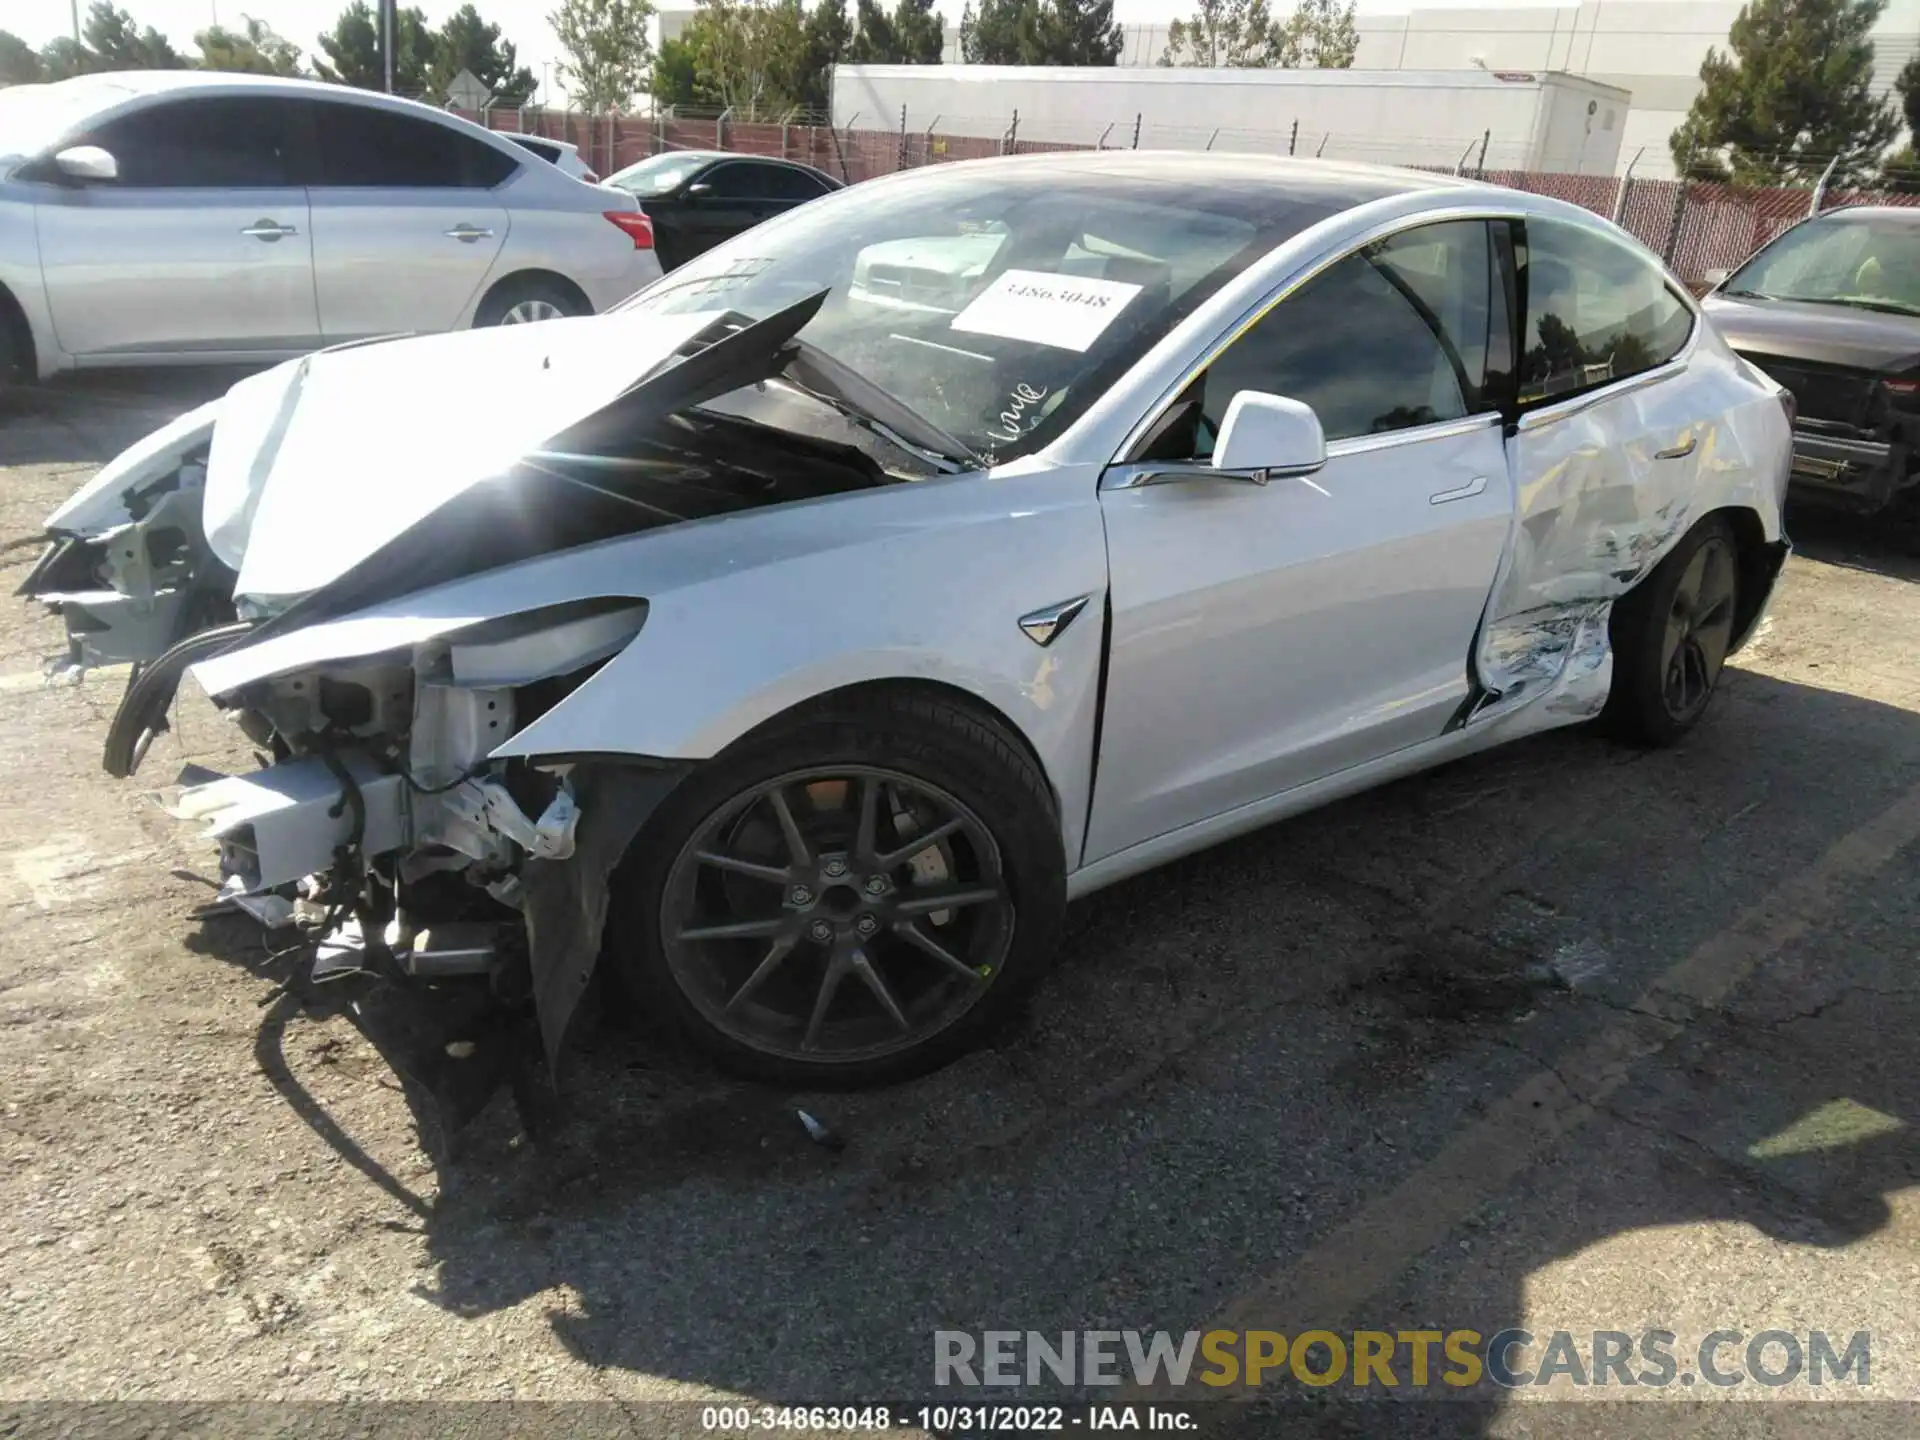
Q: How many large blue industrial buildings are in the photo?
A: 0